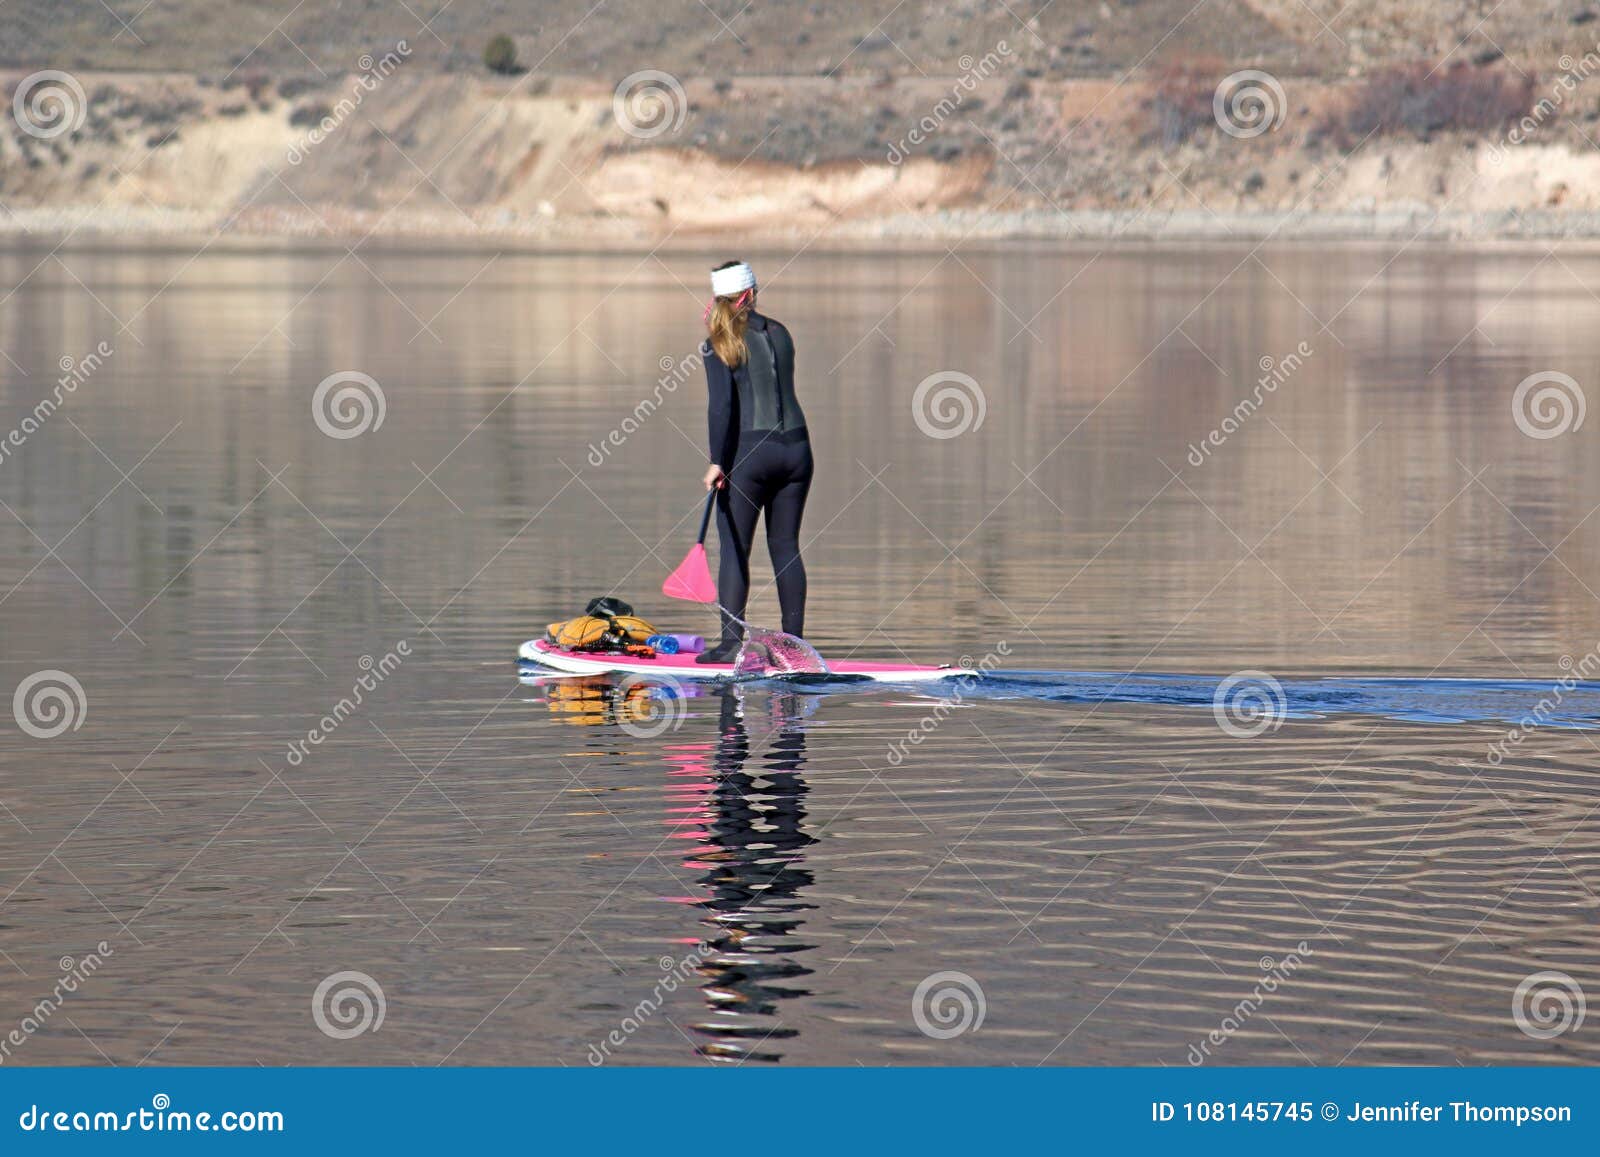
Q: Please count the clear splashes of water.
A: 1